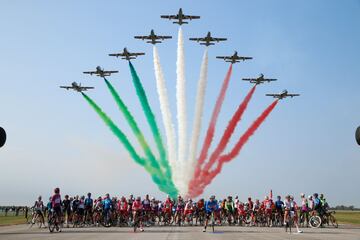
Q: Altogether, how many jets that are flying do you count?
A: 9